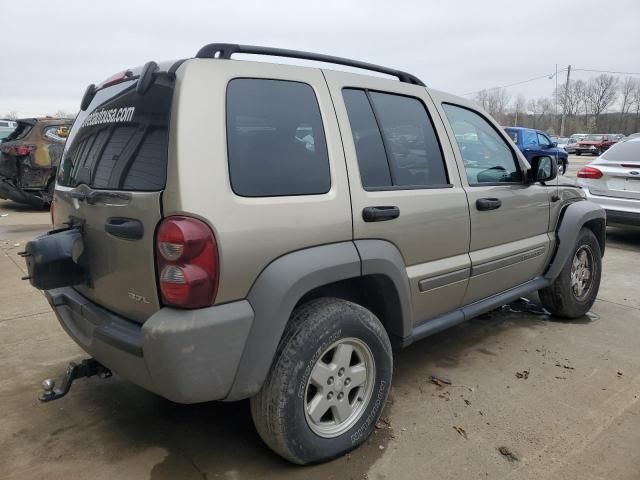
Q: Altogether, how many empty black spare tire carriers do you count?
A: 1